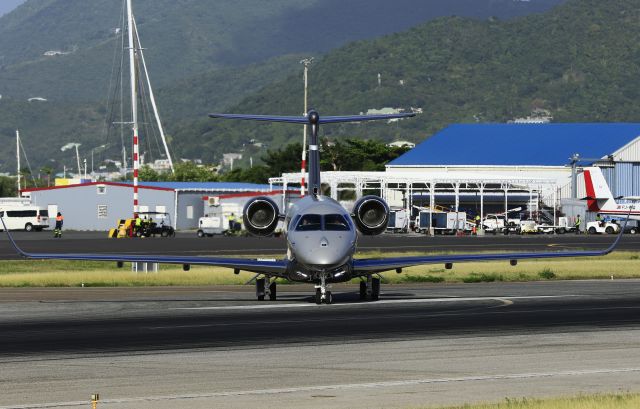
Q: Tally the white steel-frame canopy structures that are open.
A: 1